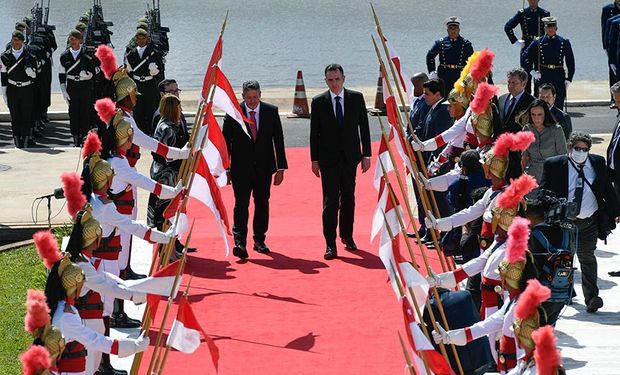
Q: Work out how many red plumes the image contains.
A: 14